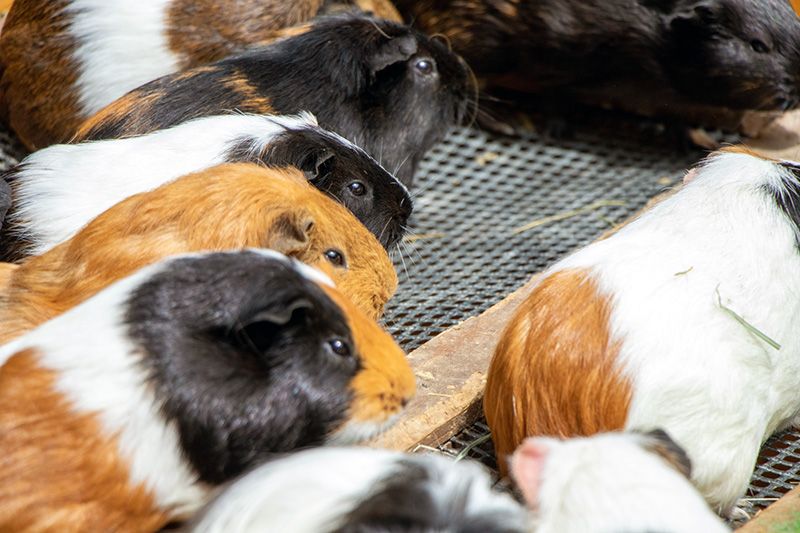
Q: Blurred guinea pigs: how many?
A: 2